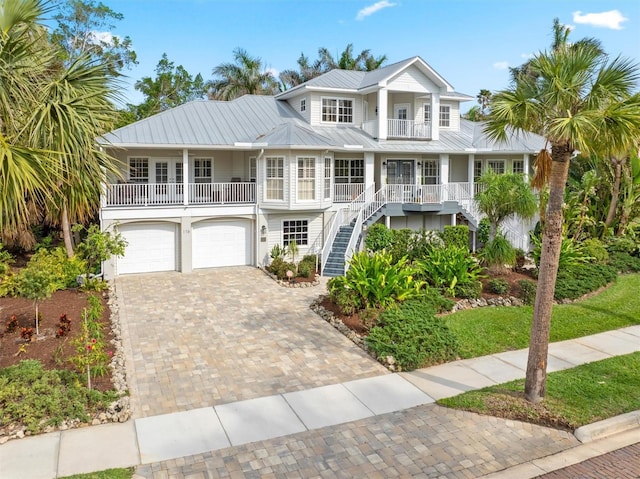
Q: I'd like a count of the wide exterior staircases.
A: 2